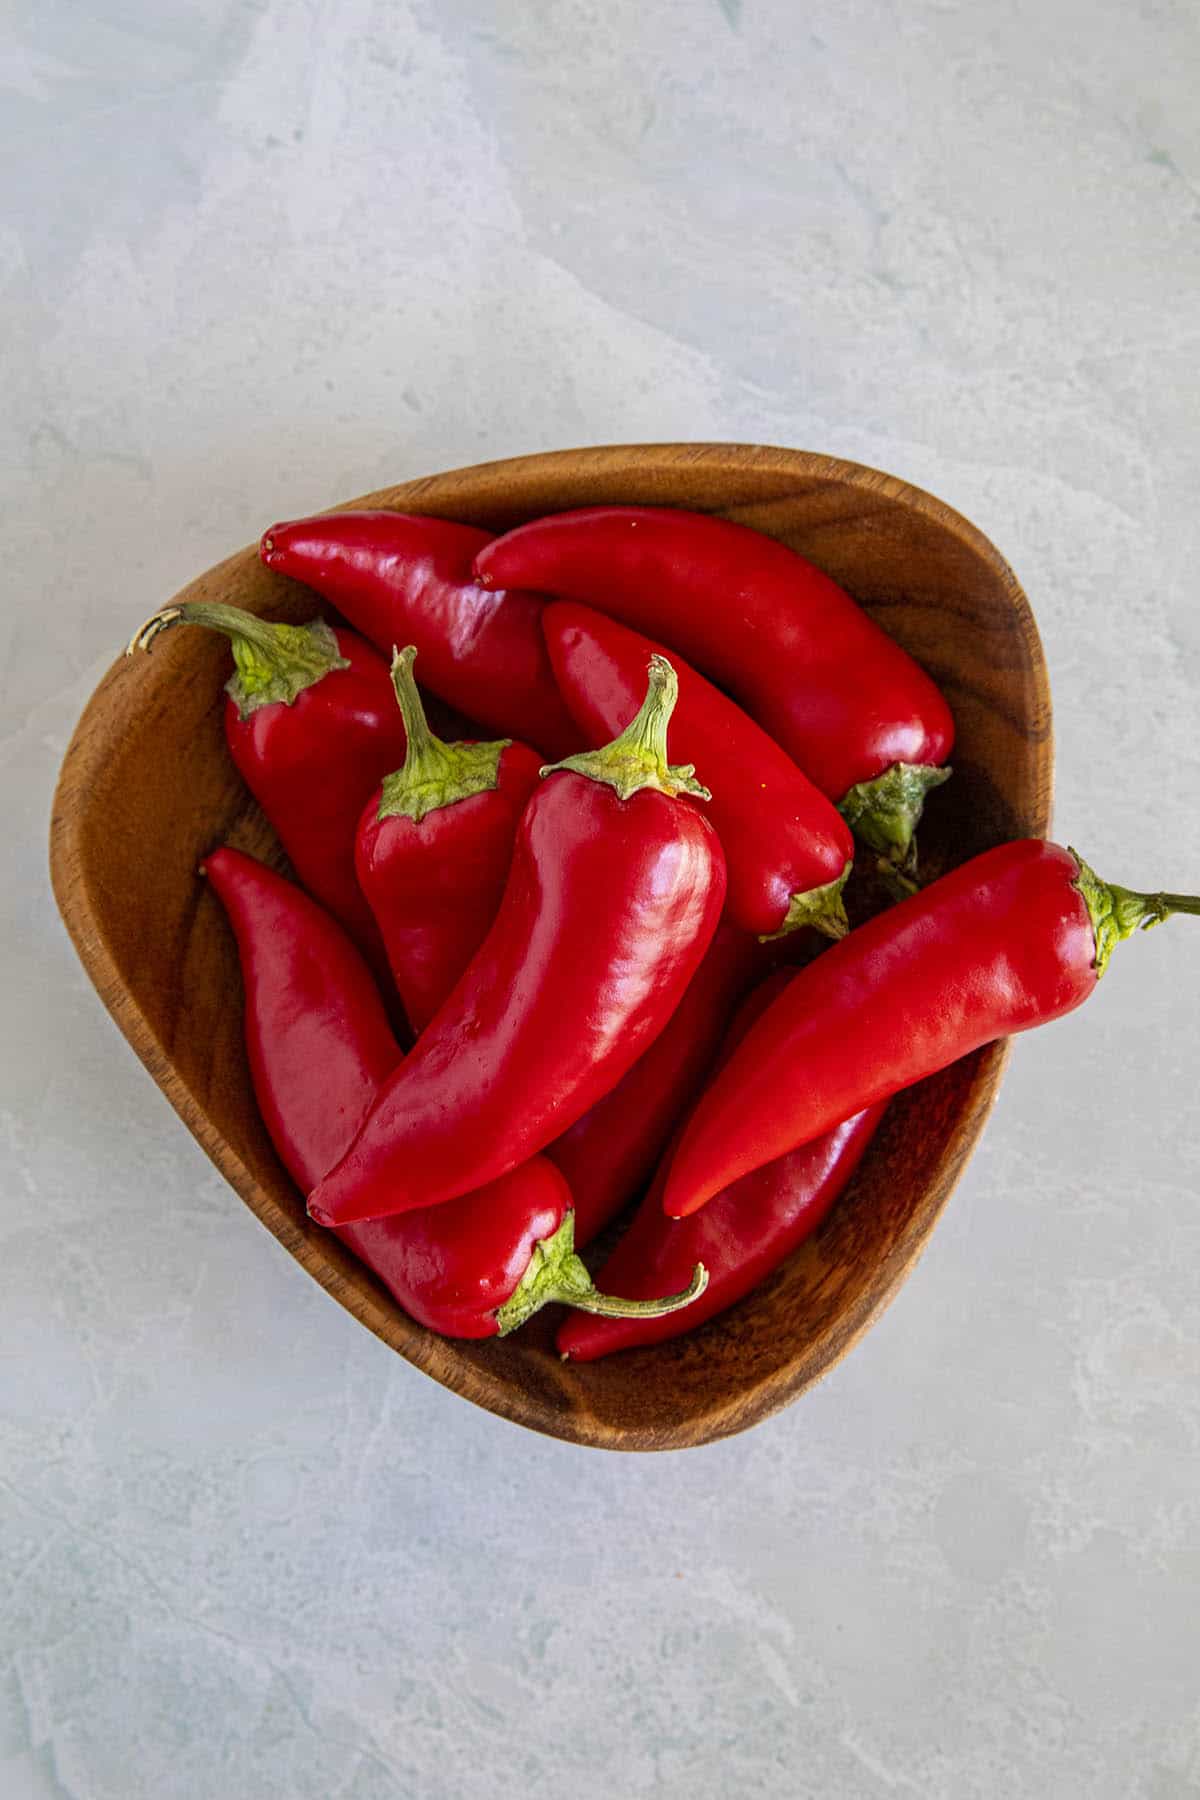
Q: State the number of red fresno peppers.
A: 10